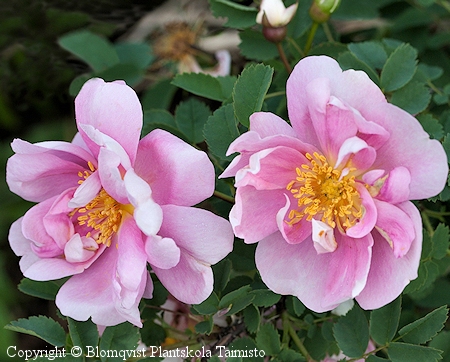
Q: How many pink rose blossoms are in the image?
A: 2